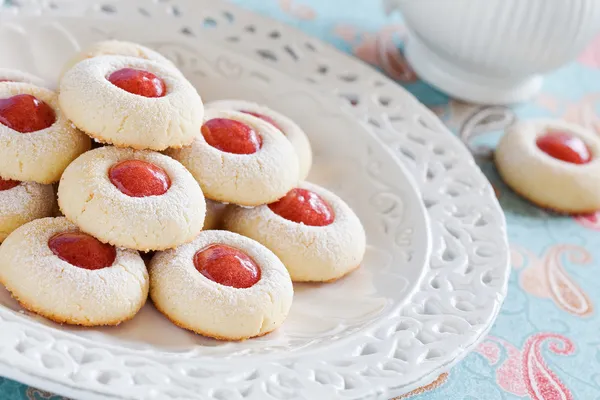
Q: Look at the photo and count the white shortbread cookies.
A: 12